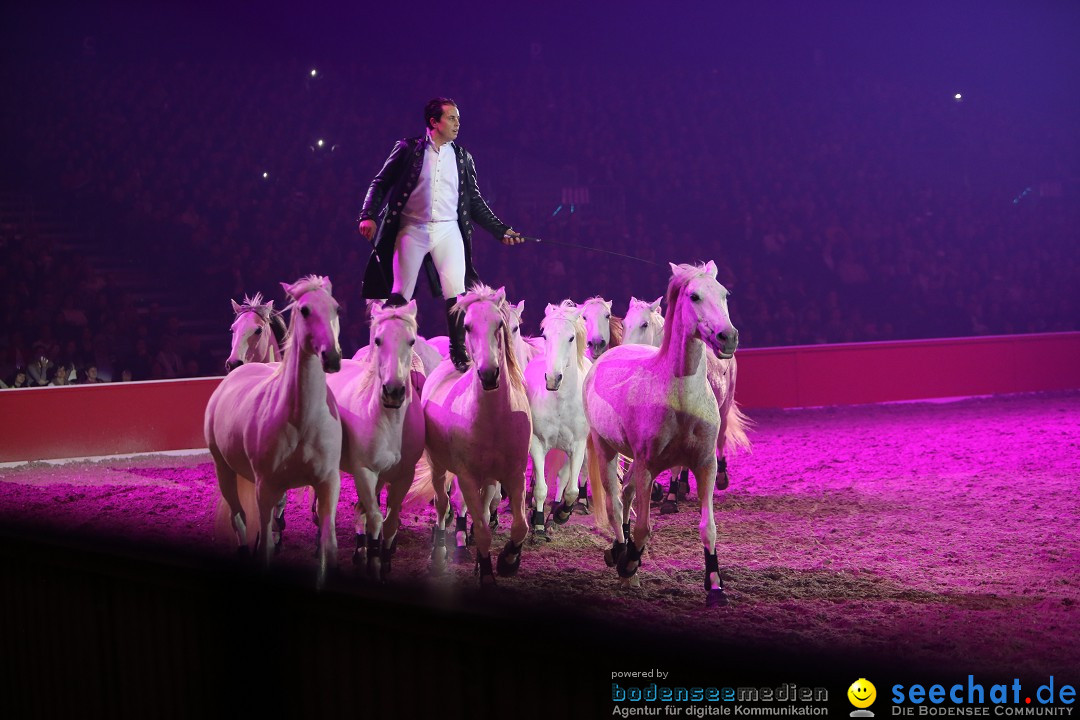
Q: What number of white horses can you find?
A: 9